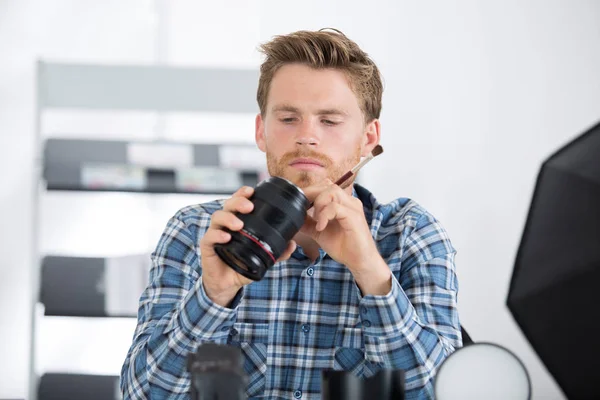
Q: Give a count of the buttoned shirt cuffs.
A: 2